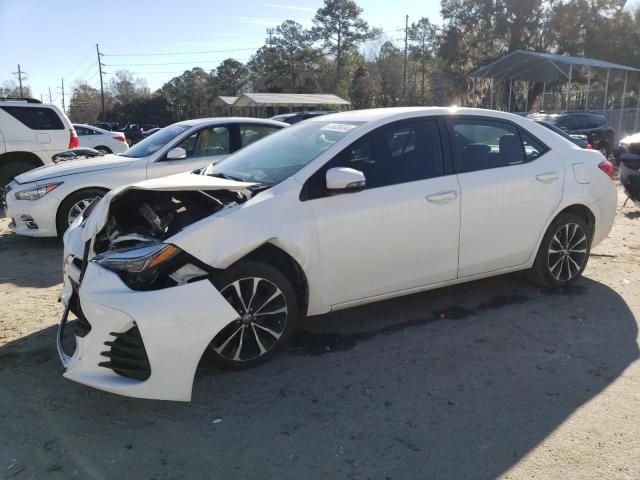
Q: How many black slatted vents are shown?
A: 1